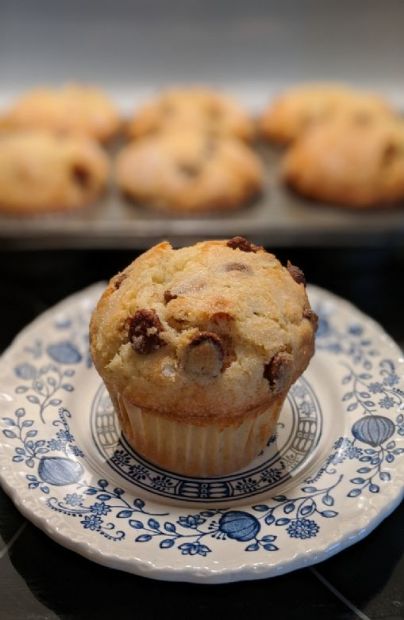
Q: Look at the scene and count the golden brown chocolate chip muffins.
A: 7